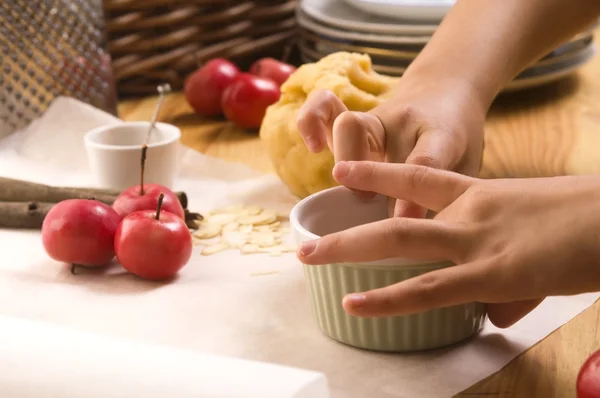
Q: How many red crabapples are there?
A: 7